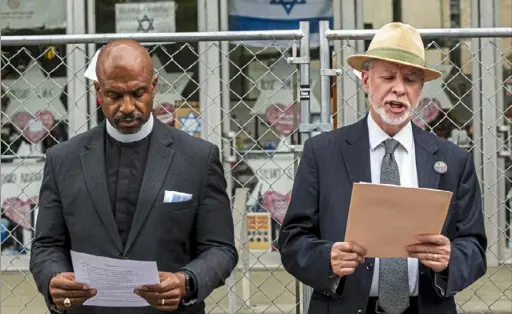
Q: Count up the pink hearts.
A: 6